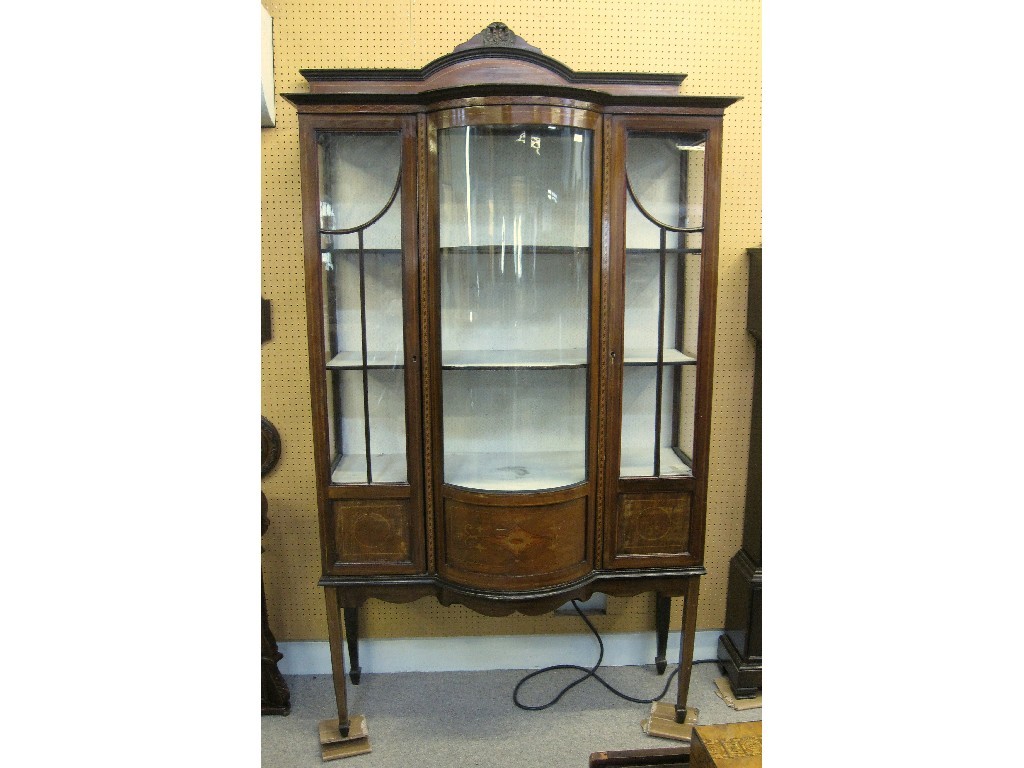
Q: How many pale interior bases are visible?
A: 3